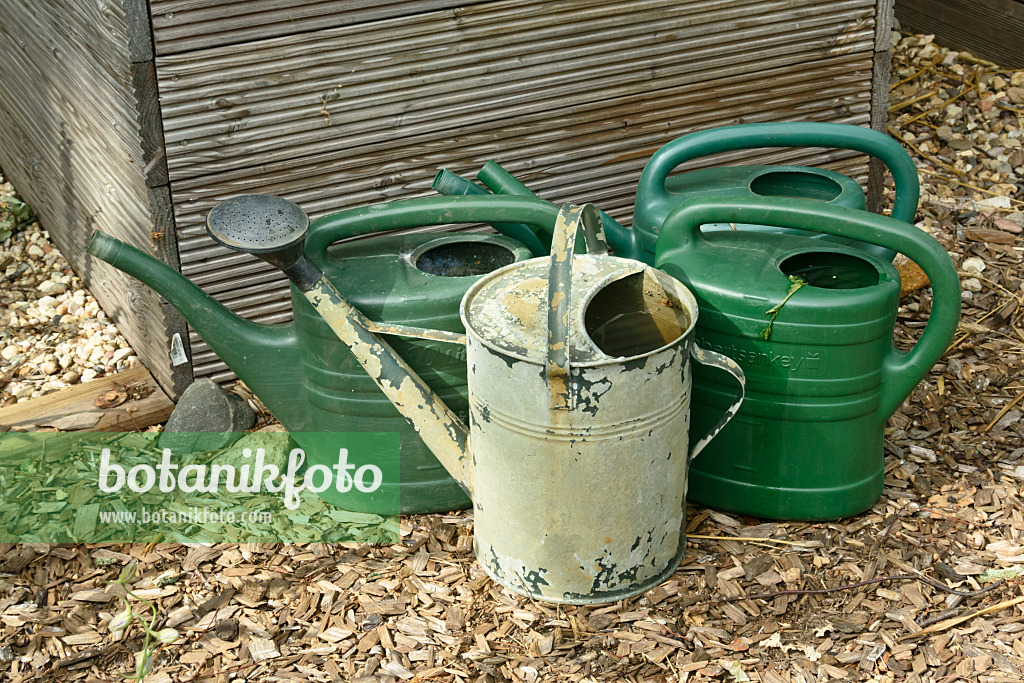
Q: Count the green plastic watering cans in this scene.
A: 3